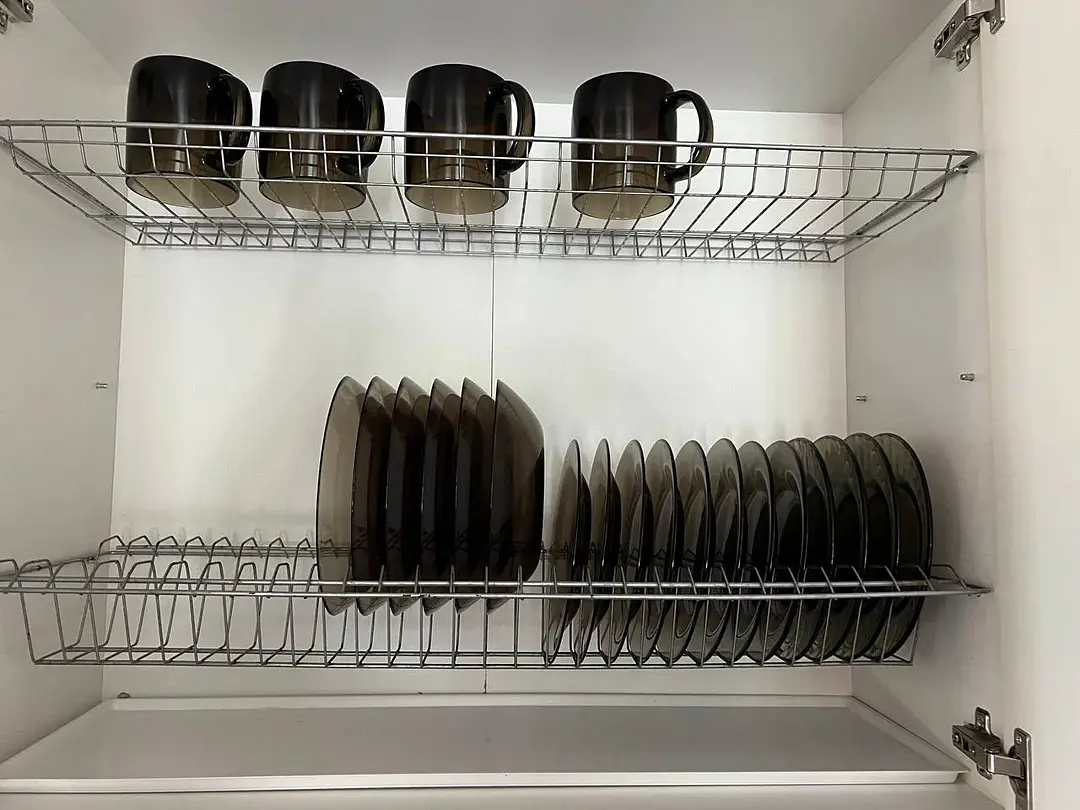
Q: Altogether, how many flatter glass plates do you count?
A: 12